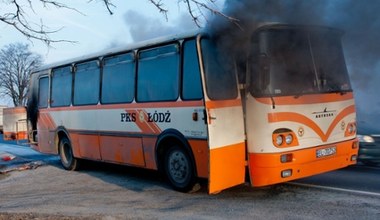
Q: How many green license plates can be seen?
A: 0